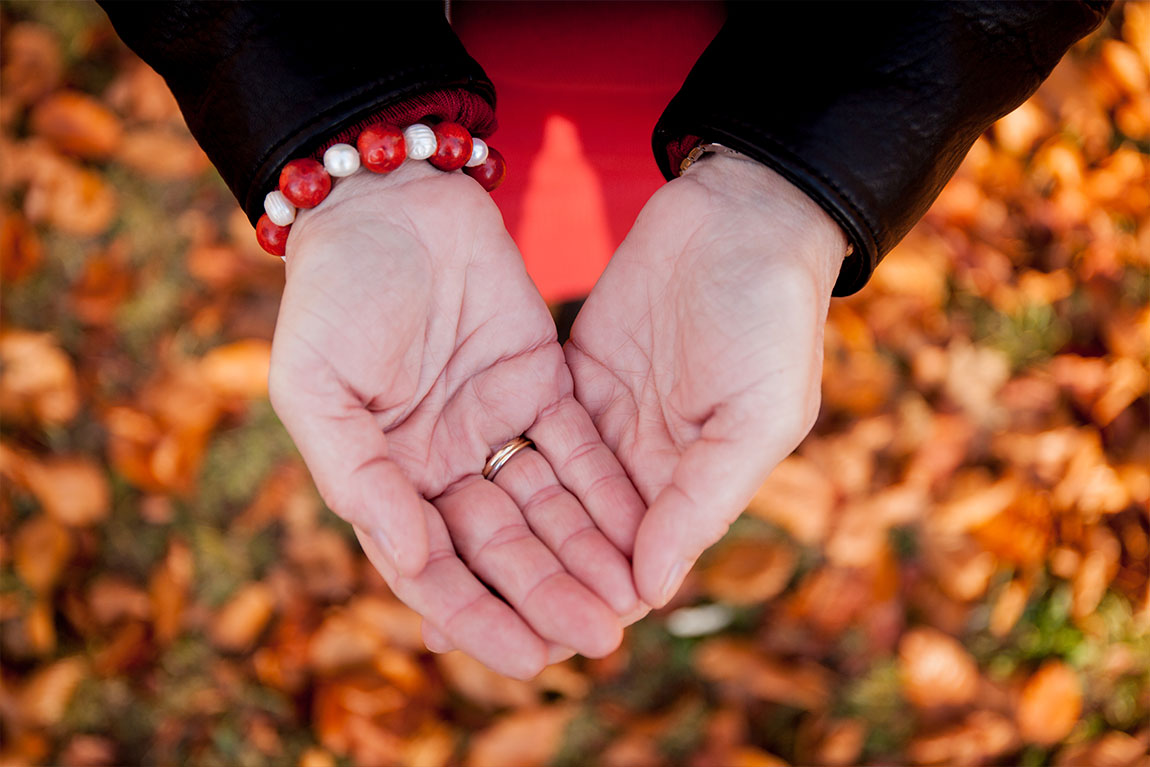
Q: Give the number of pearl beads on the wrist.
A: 4